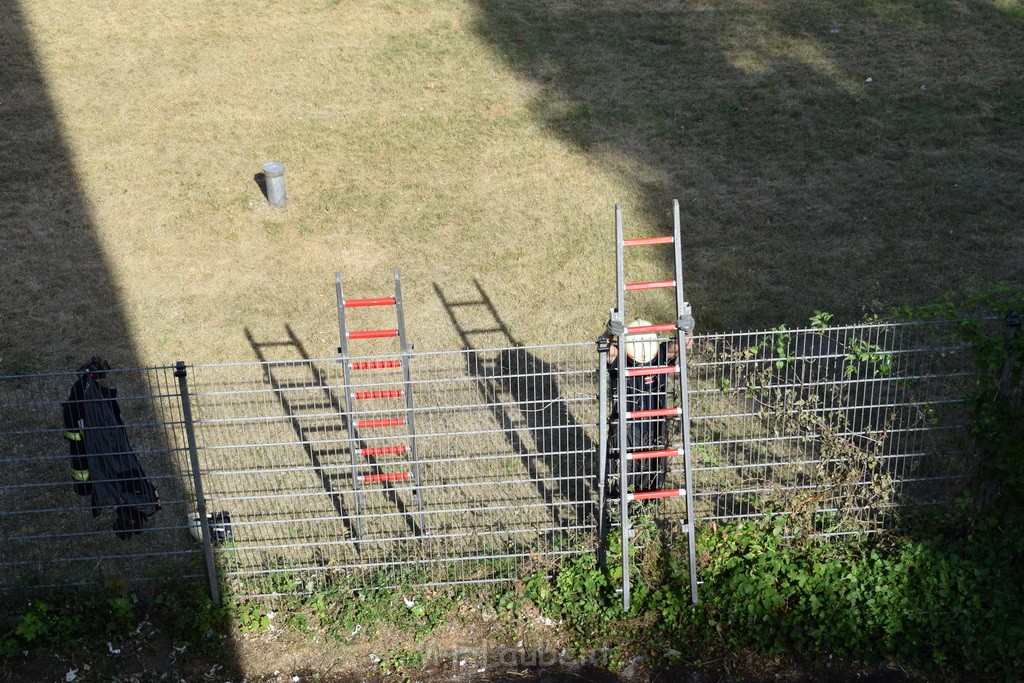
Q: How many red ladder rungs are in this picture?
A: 14